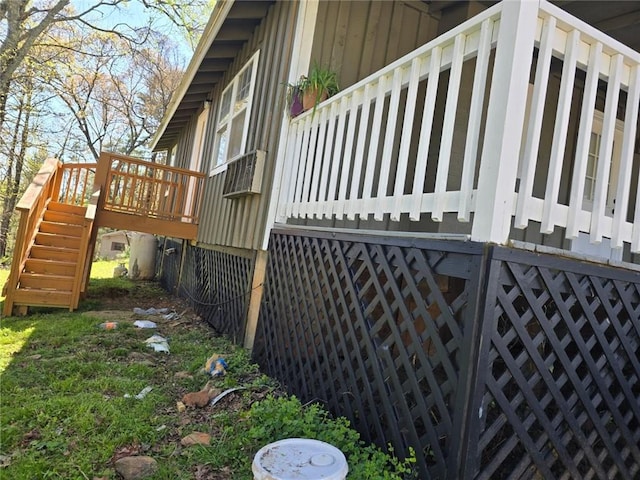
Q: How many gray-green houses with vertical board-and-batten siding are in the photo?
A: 1